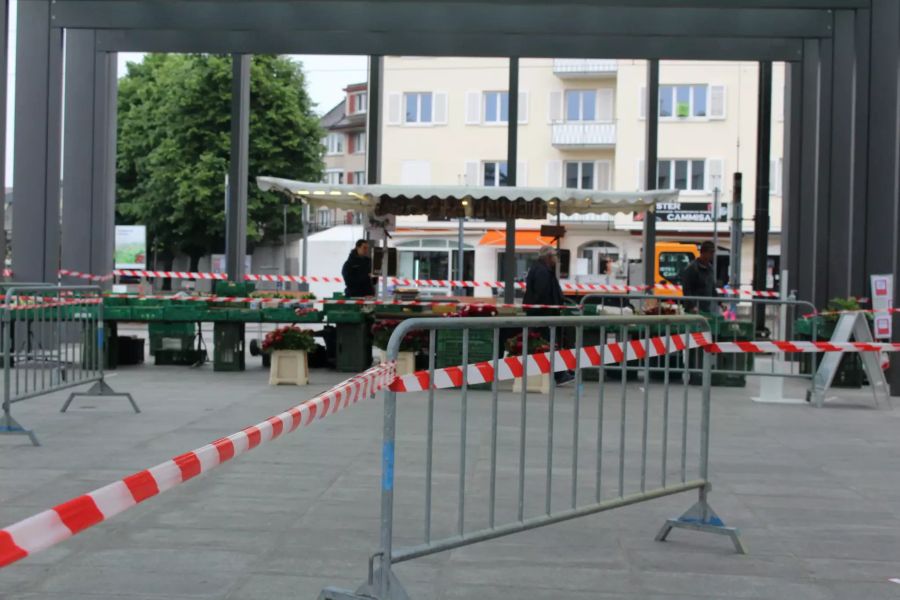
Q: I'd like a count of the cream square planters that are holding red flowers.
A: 3